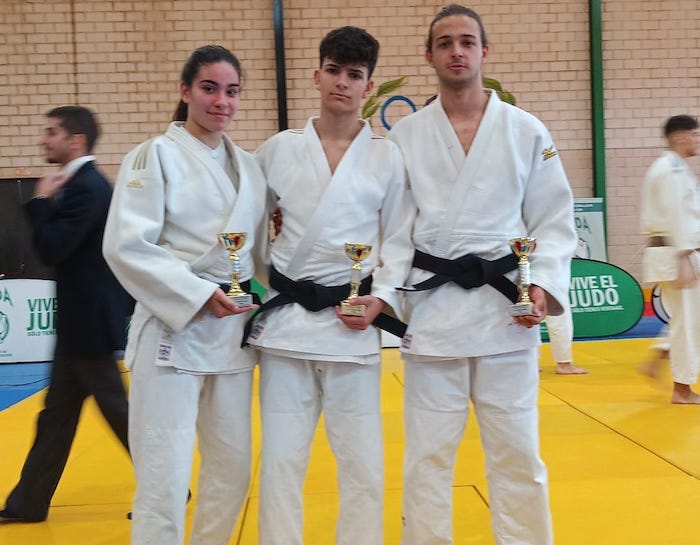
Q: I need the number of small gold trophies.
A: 3